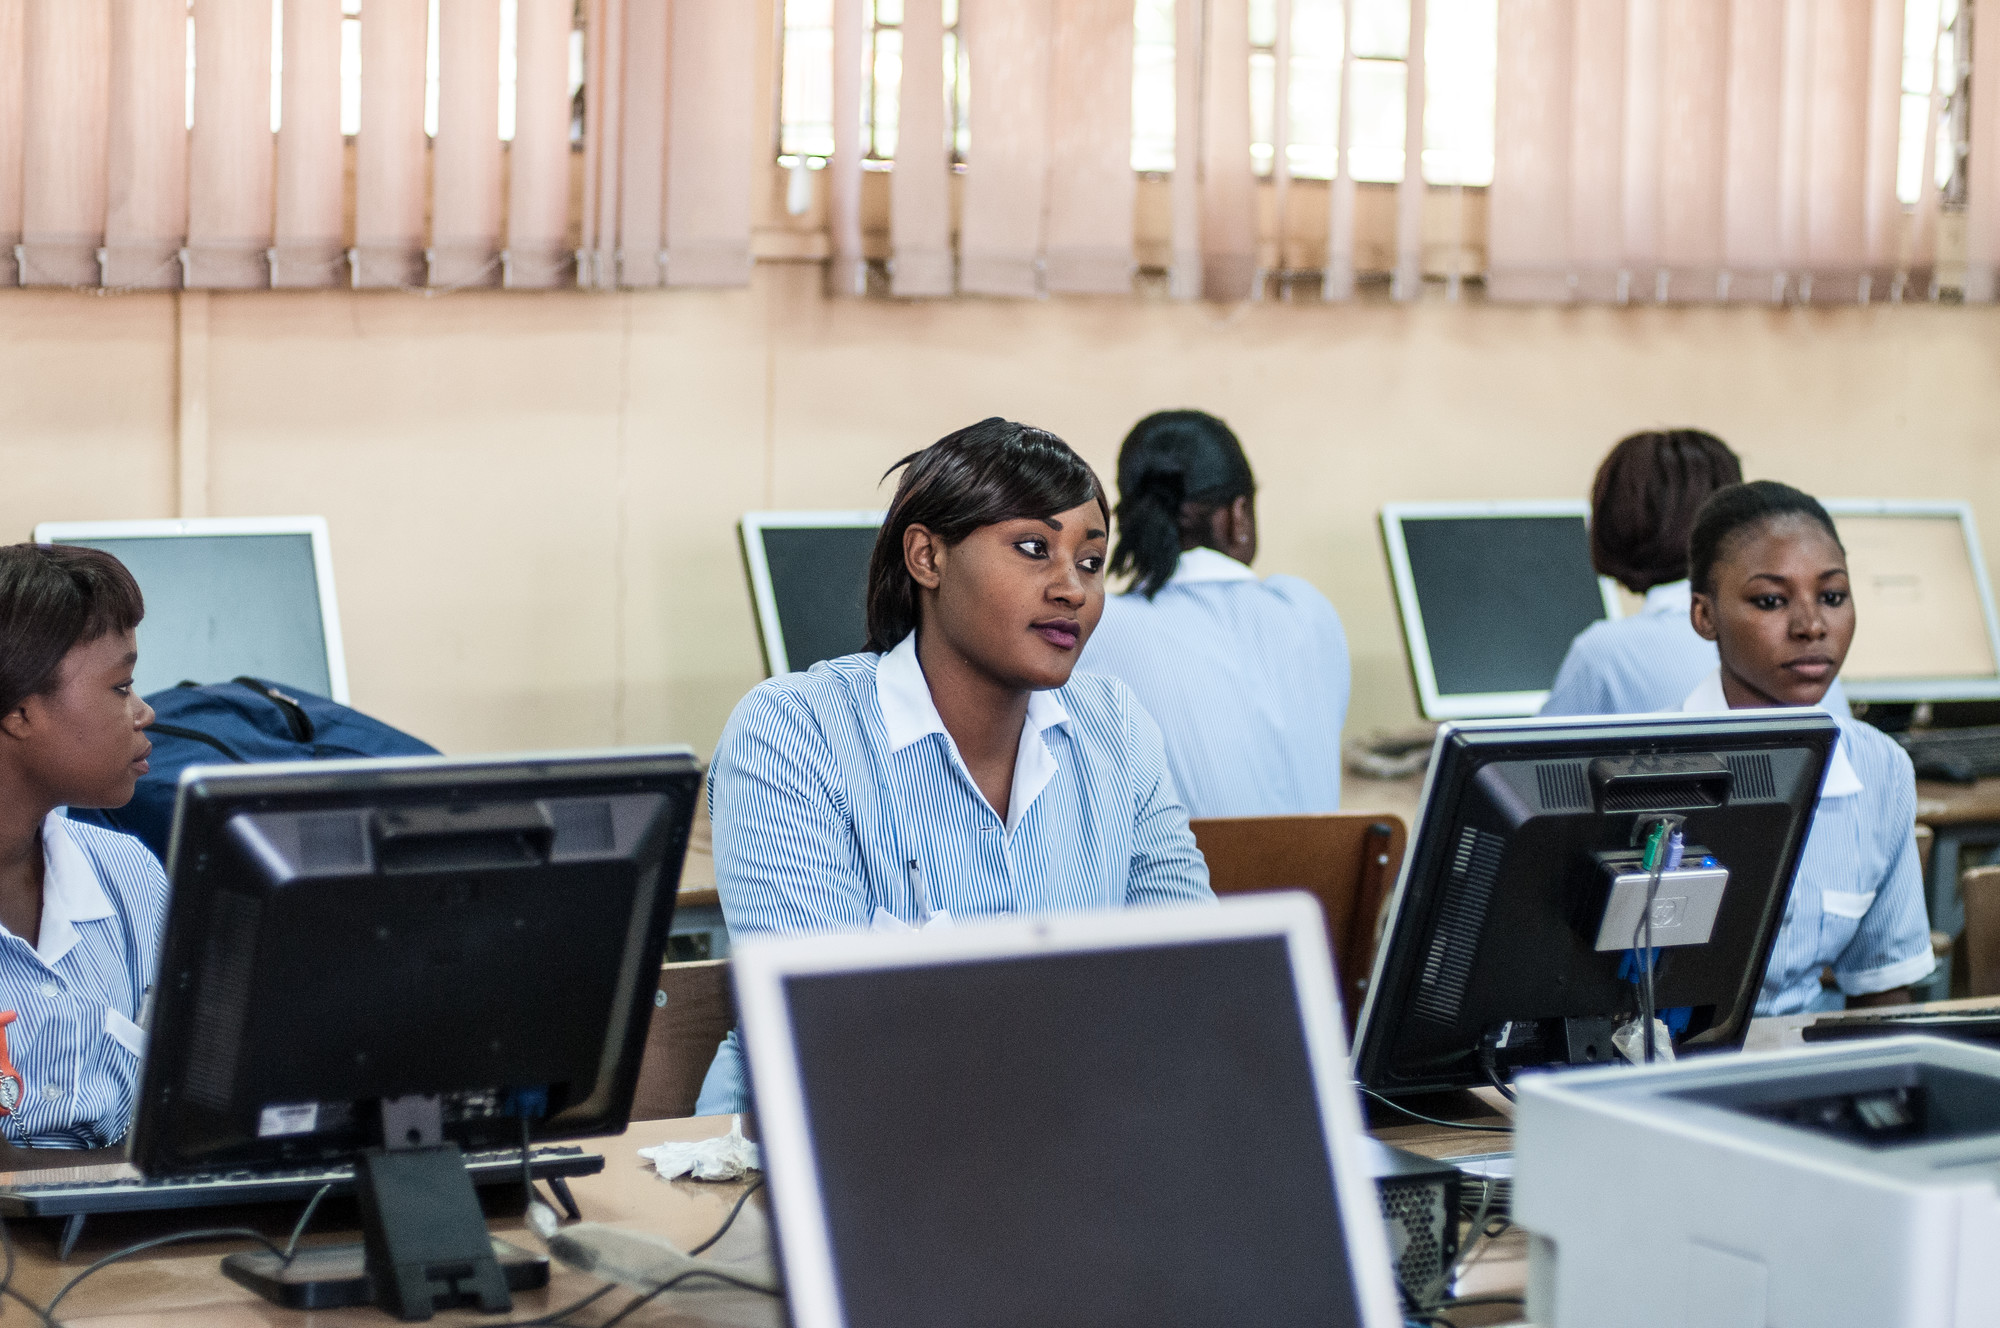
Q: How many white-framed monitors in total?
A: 5